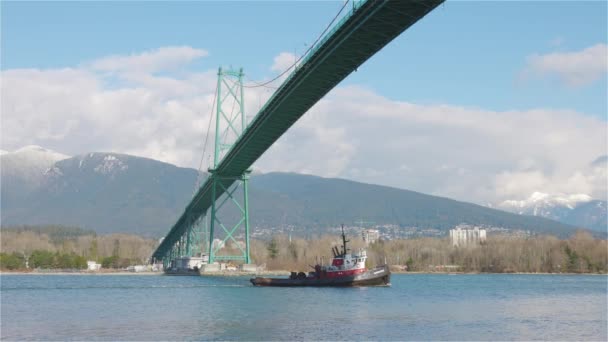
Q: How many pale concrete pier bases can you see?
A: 2